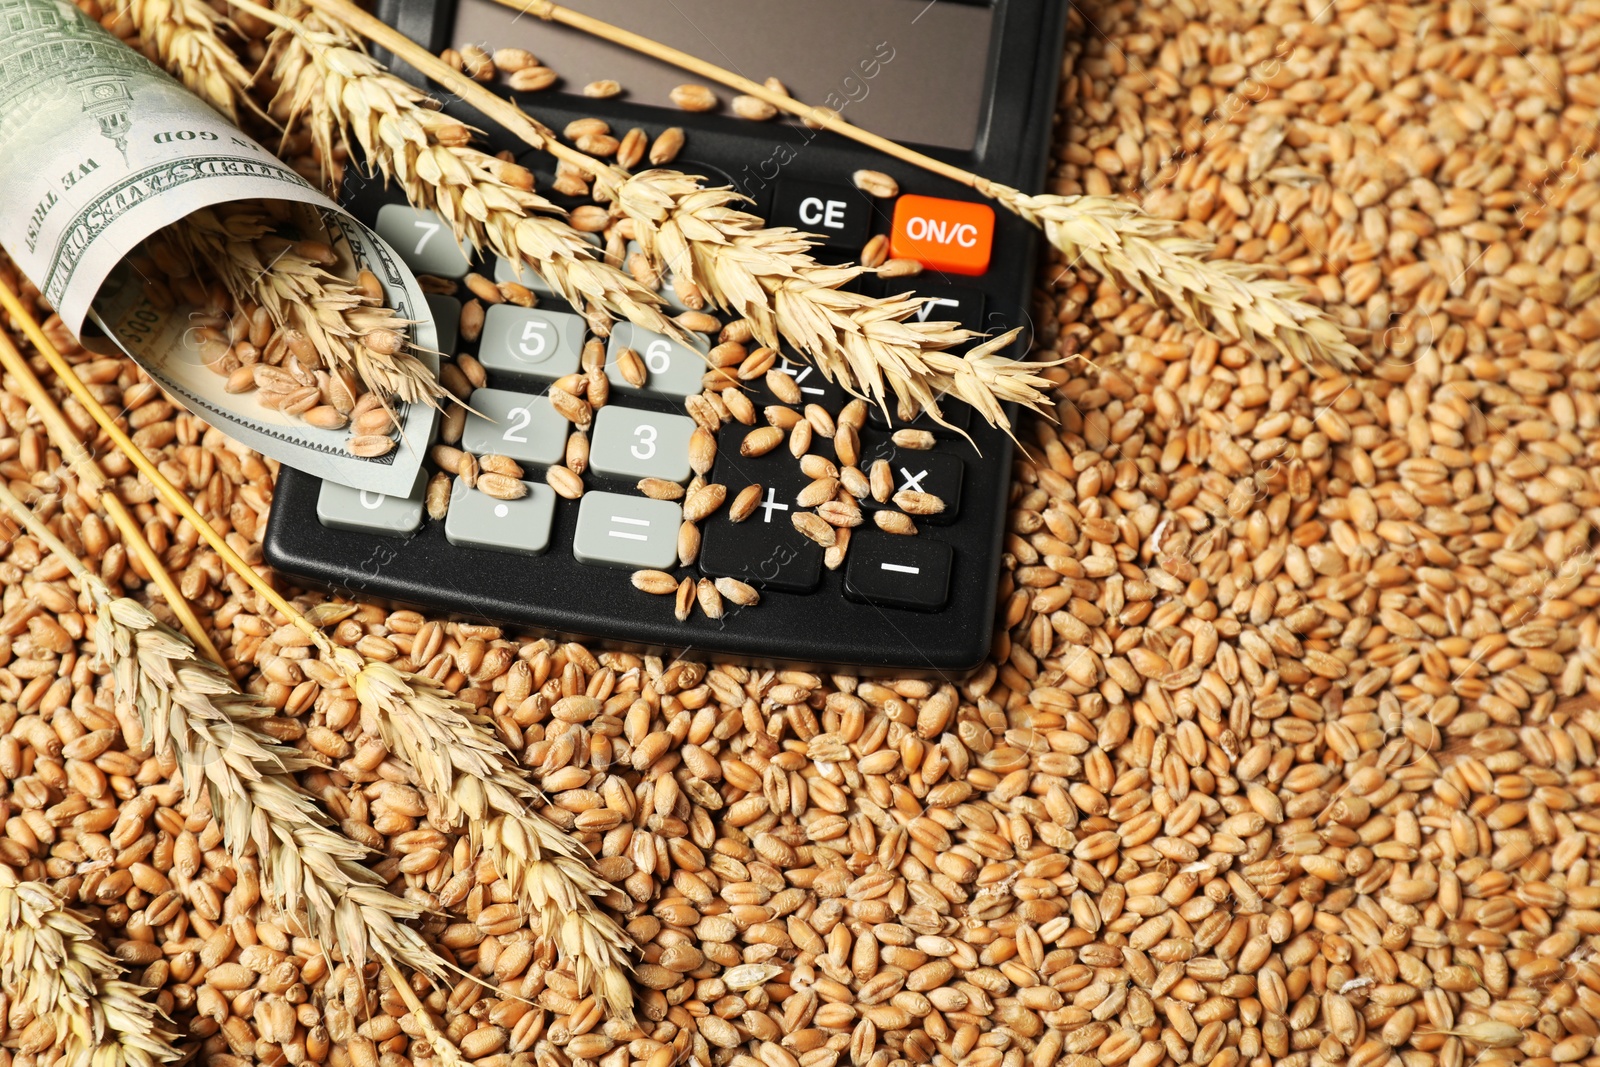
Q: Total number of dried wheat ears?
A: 8